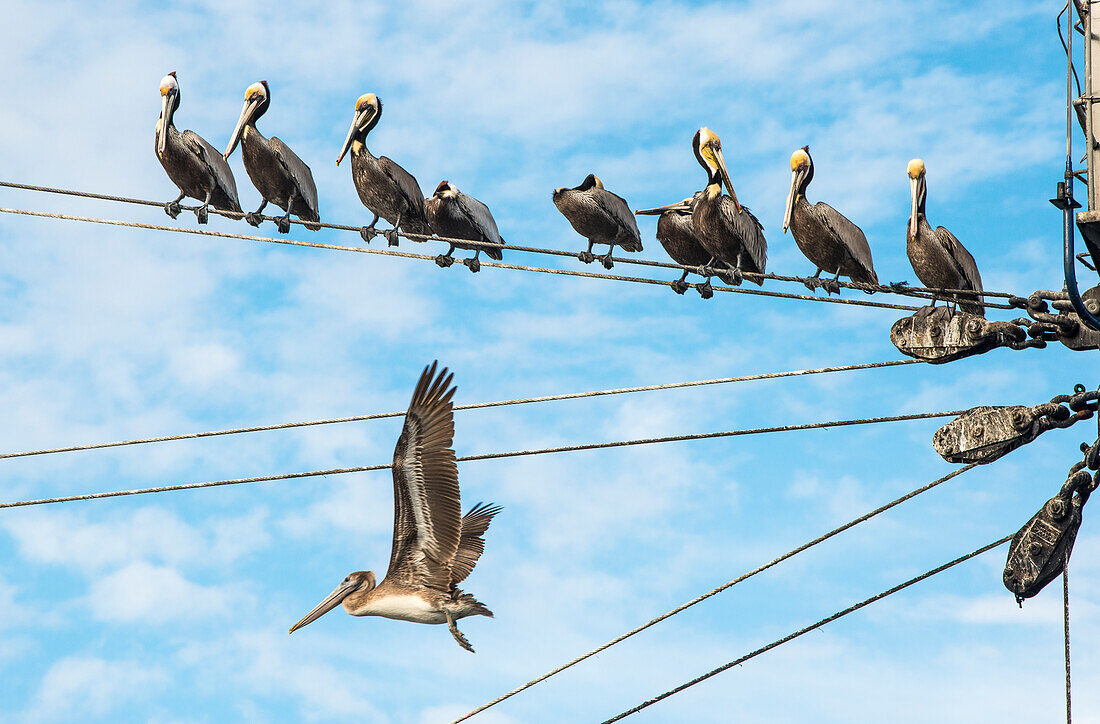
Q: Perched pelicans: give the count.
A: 9